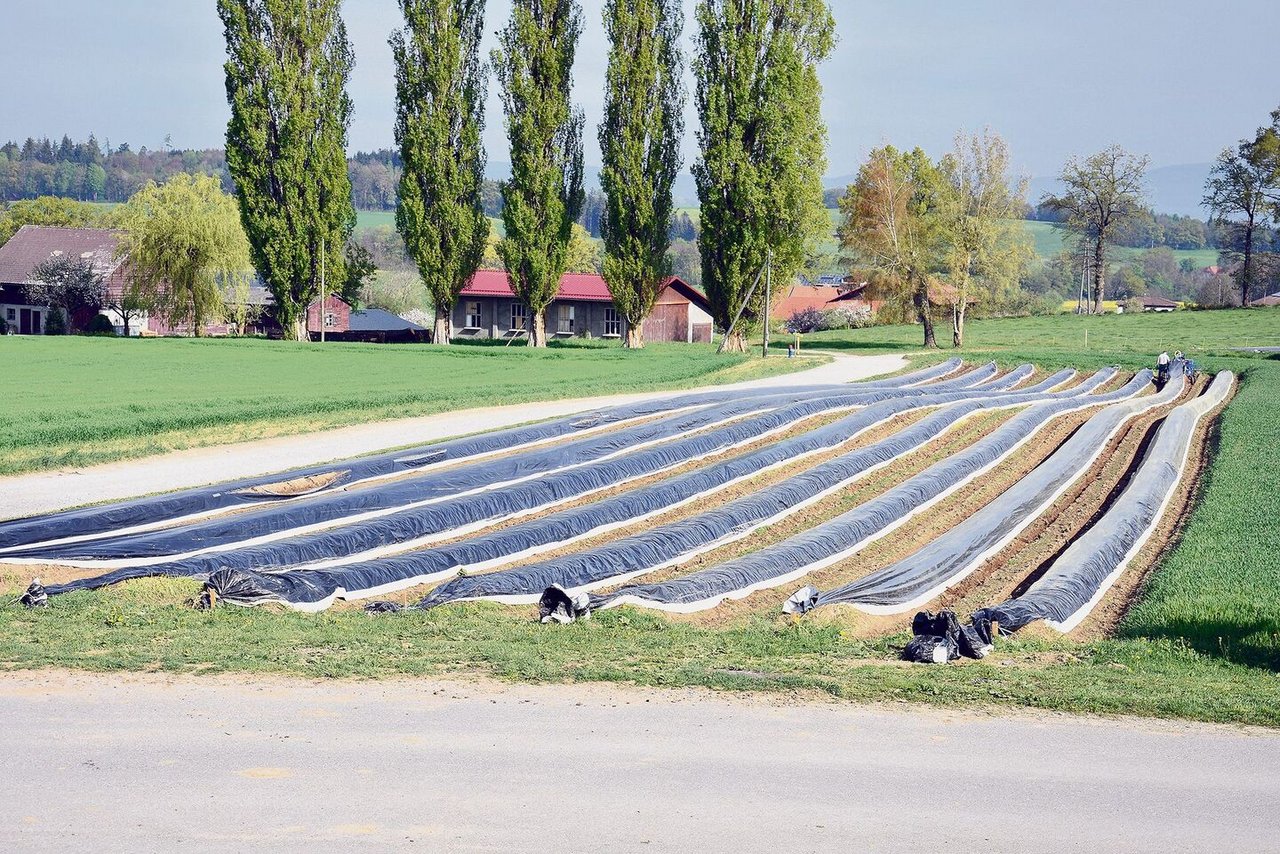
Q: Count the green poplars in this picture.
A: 5